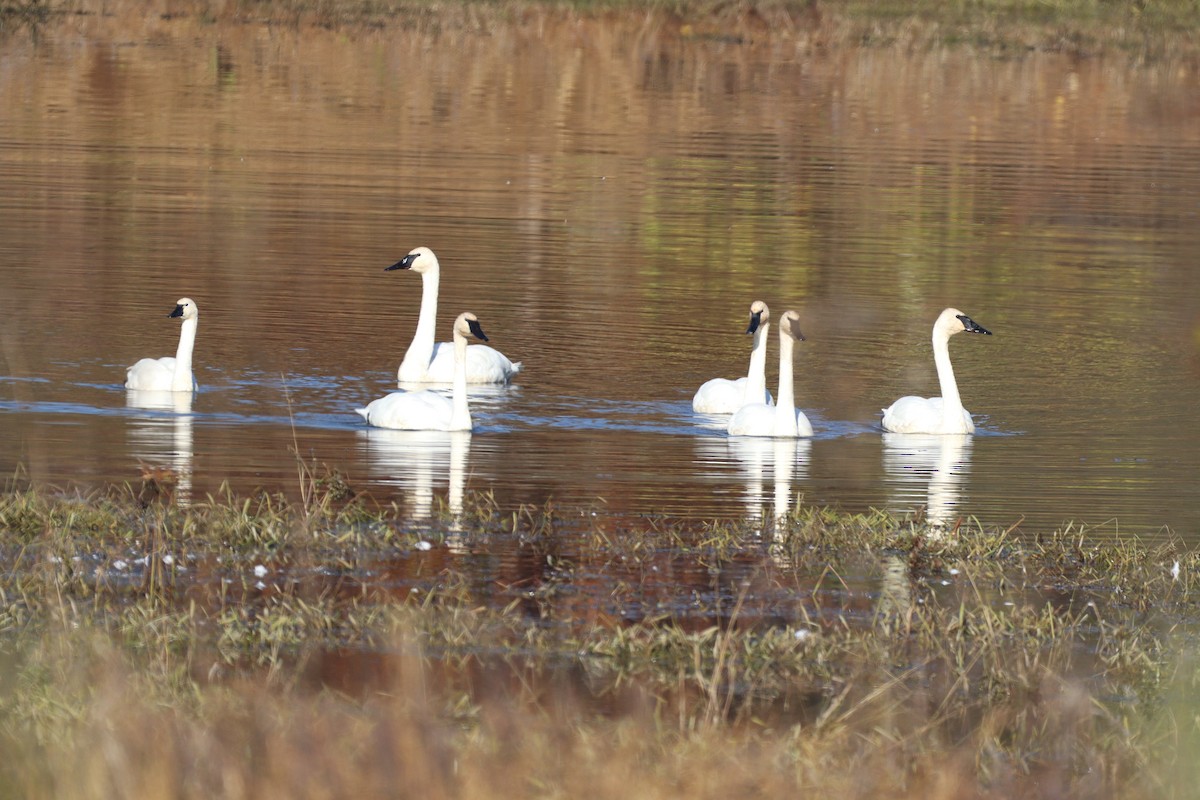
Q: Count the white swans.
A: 6